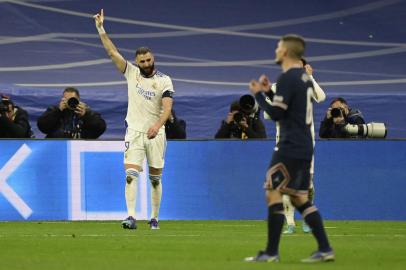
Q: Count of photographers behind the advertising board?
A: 5